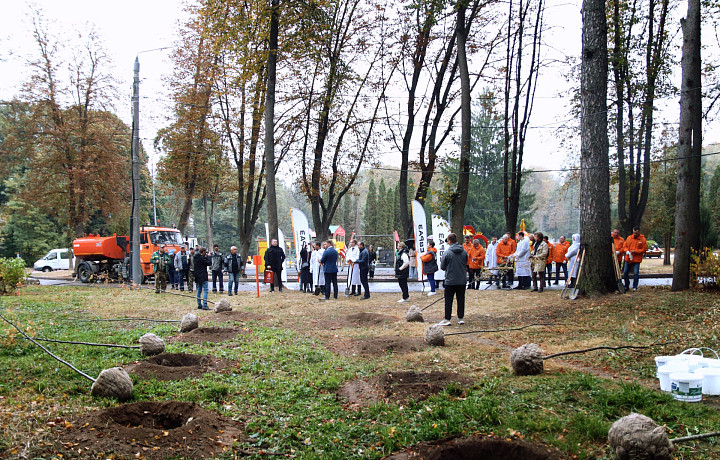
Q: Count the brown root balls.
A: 8